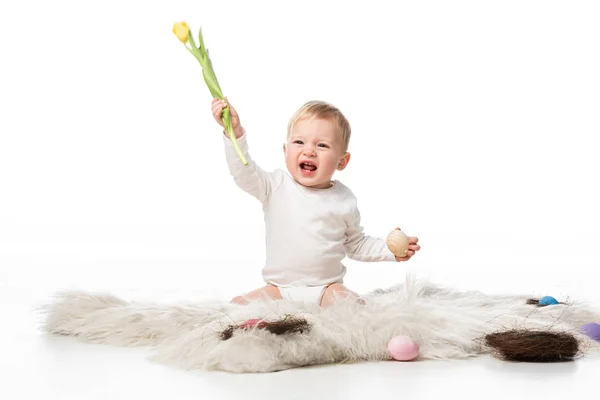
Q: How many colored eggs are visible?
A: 4